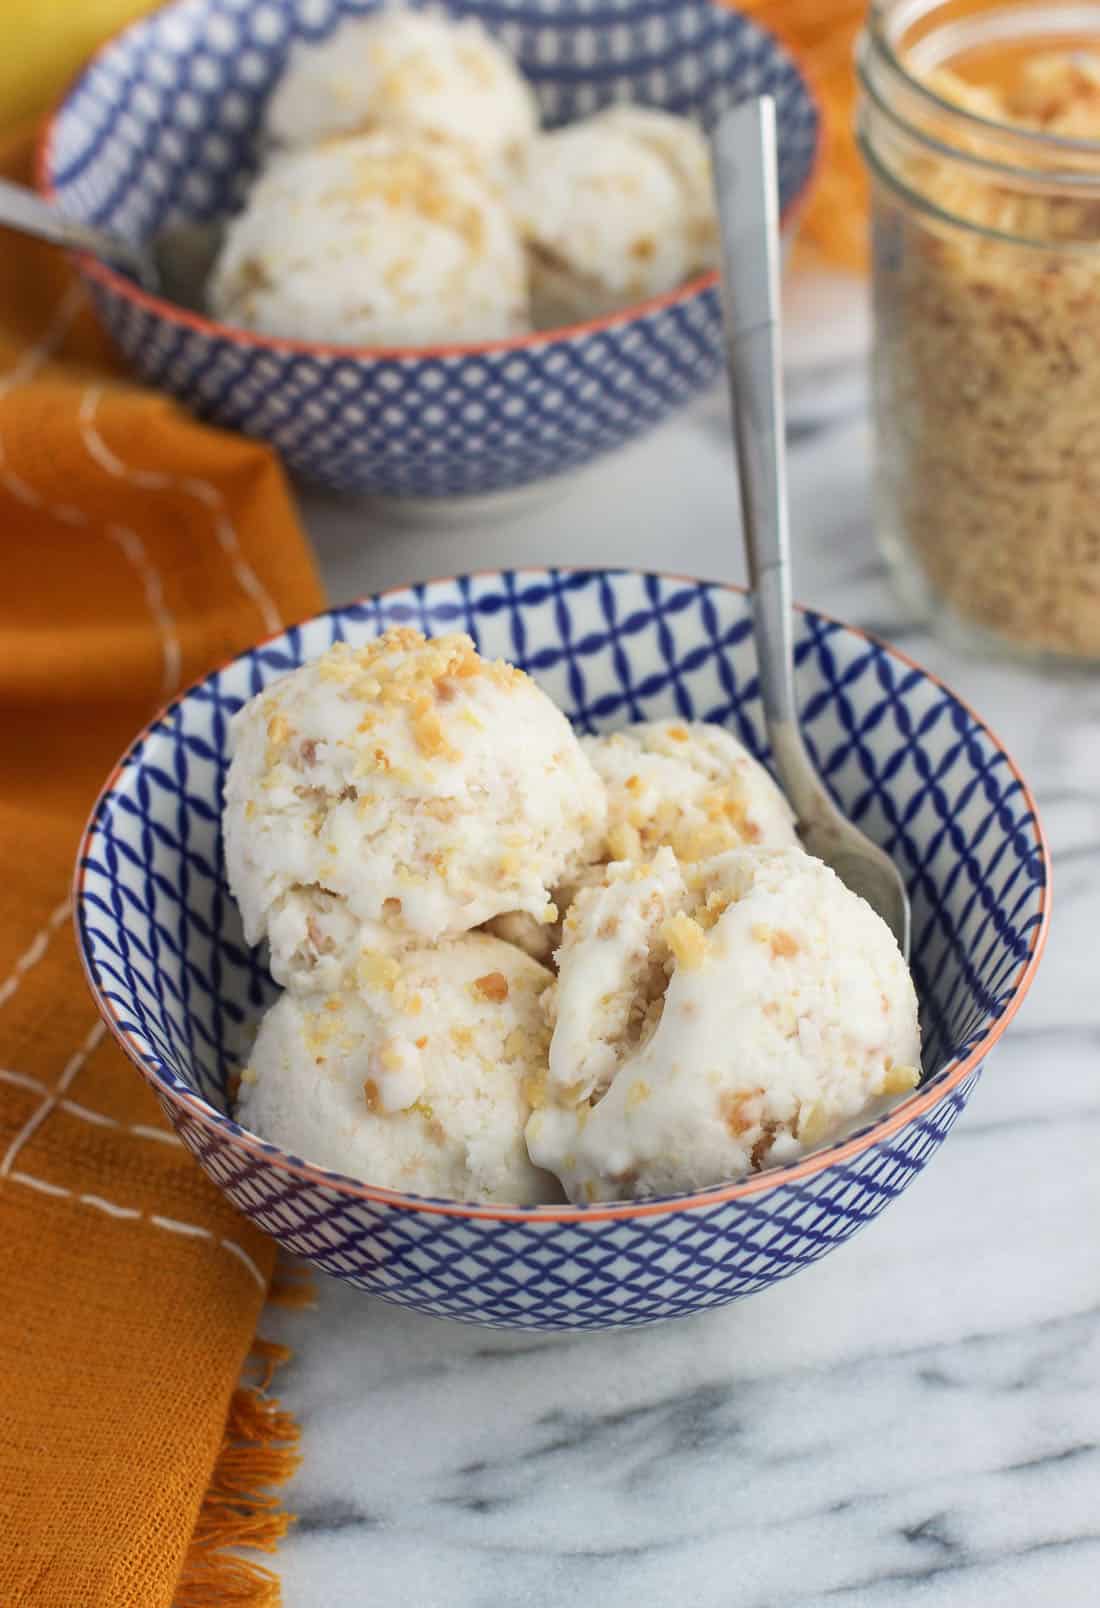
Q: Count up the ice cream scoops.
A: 7